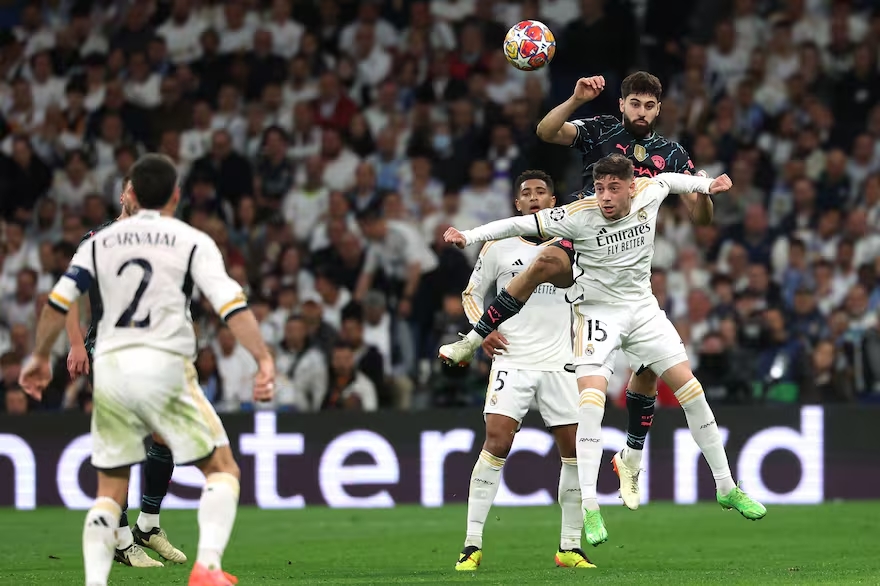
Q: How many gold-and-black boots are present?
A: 2